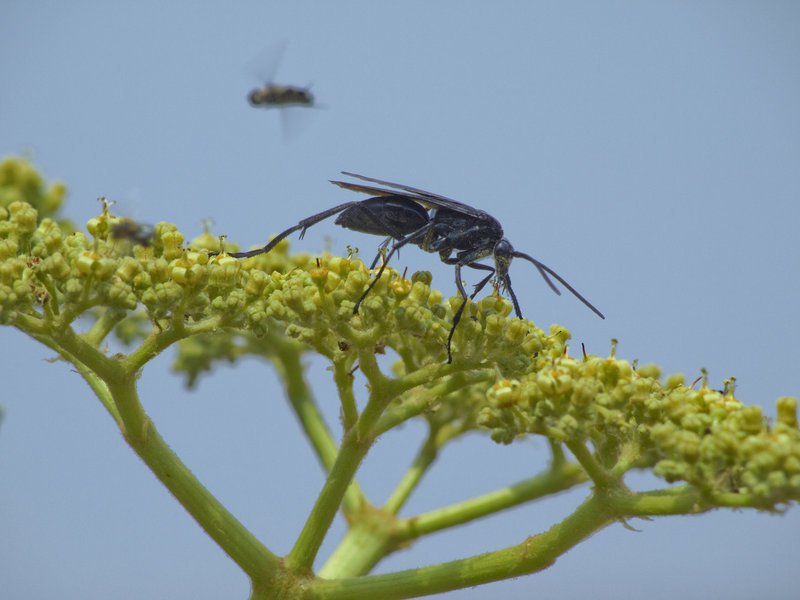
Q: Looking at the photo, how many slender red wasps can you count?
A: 0